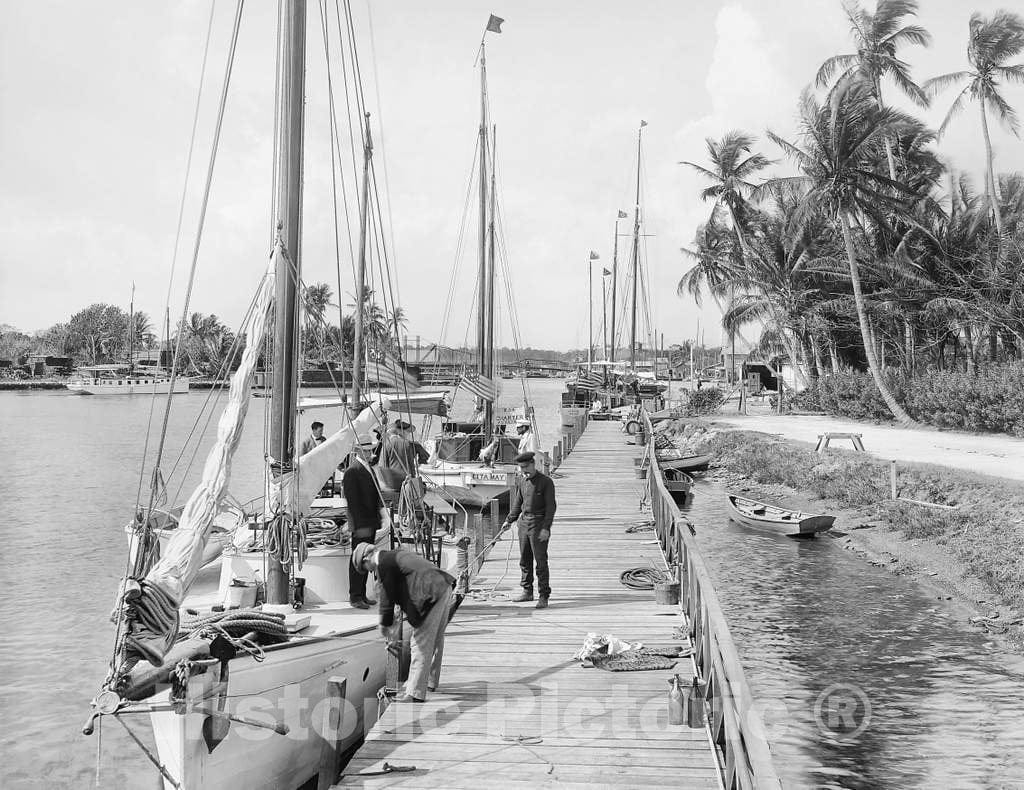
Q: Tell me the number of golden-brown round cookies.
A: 0